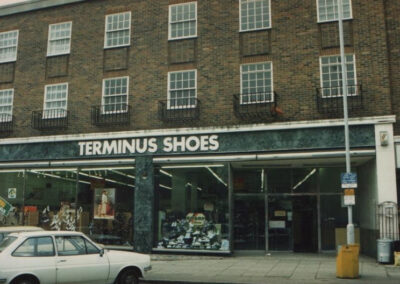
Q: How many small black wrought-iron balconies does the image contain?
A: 6